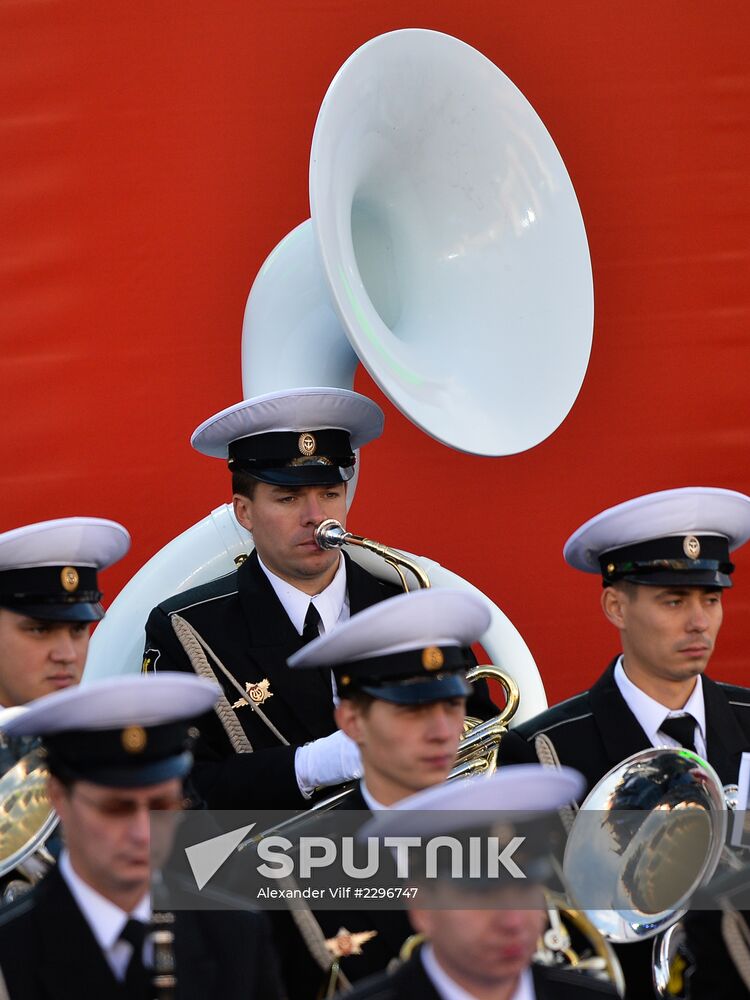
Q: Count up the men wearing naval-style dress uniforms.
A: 6